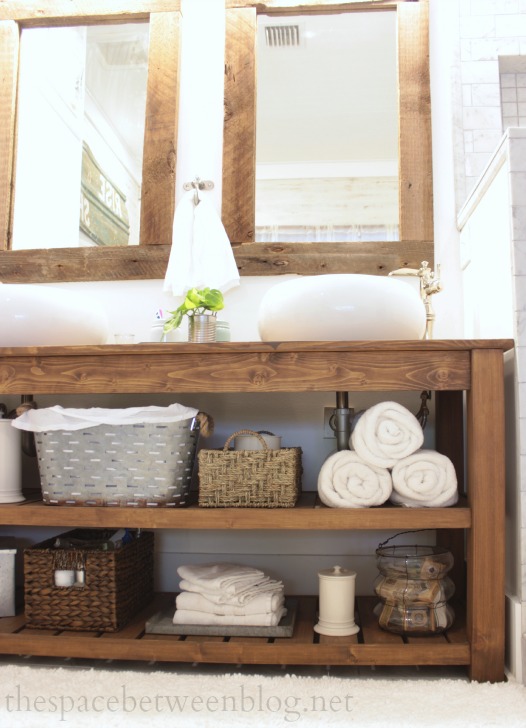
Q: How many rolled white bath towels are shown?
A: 3